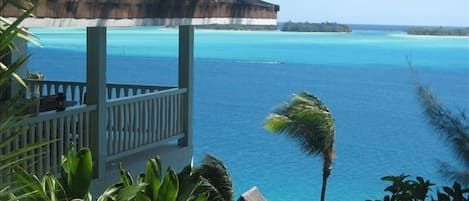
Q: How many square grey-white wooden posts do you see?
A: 2